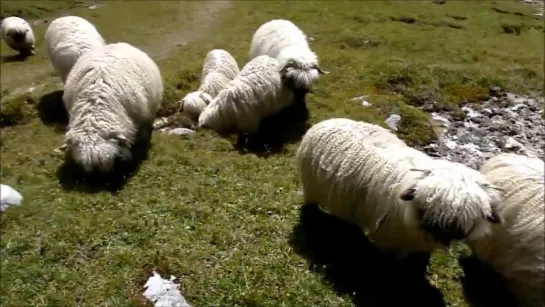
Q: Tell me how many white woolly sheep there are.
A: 8